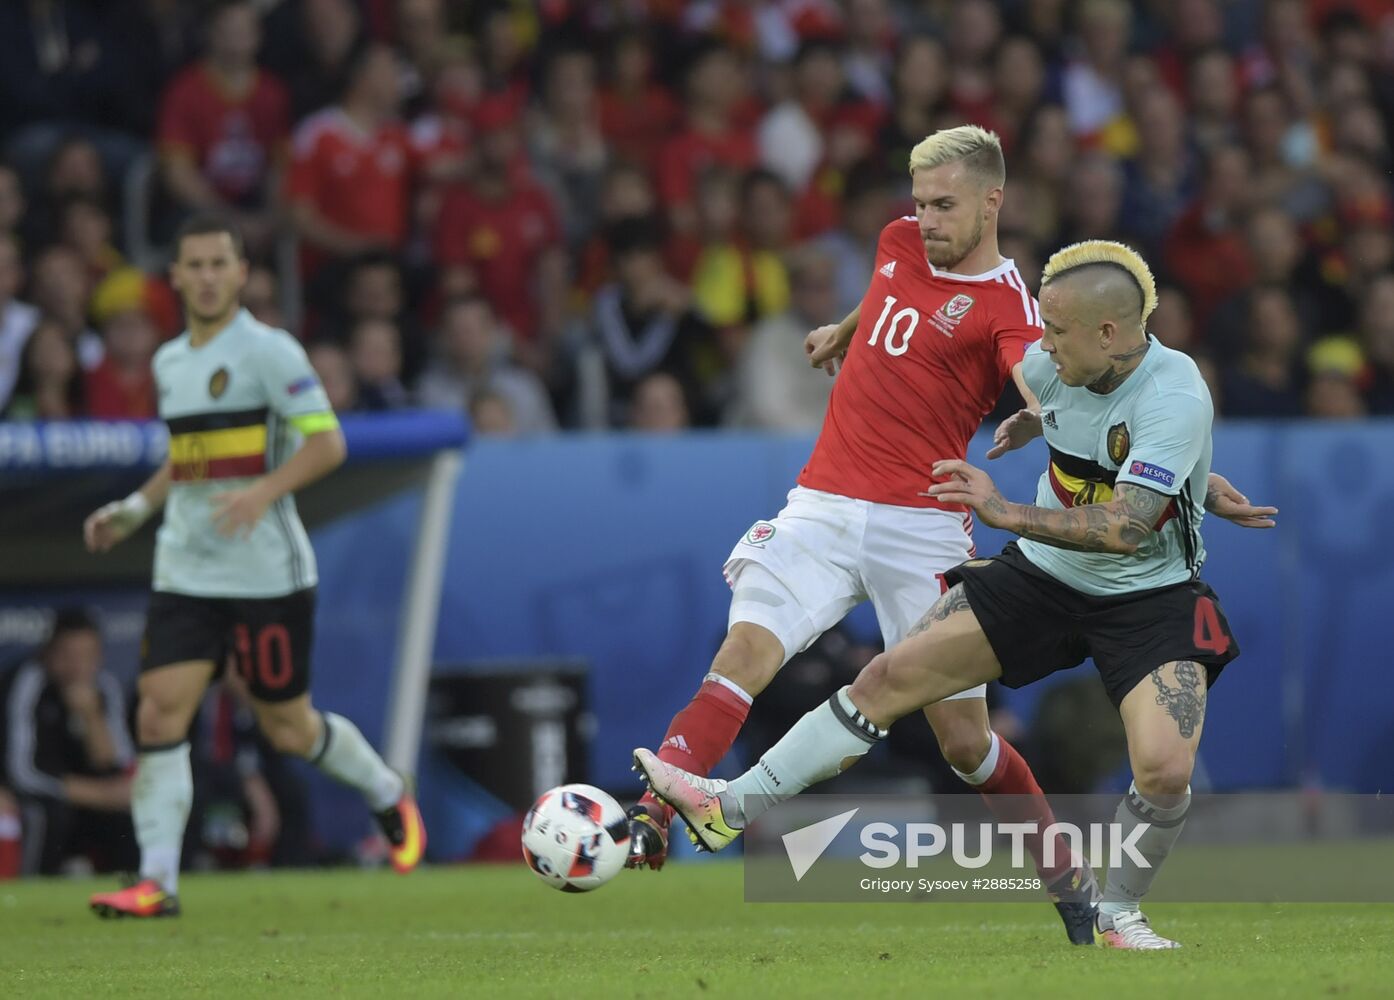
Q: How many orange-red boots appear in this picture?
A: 2